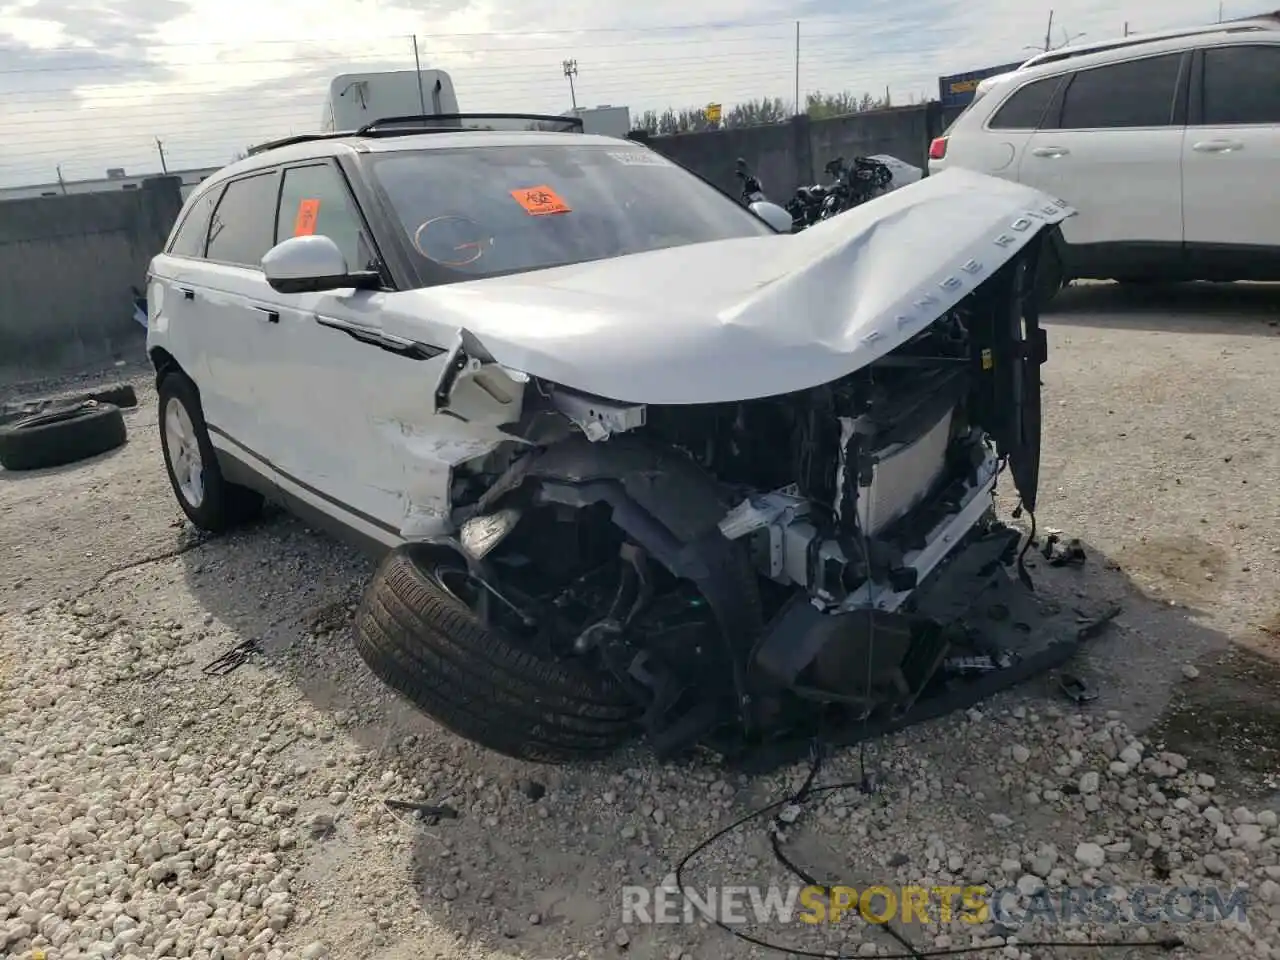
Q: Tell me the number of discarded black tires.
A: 2